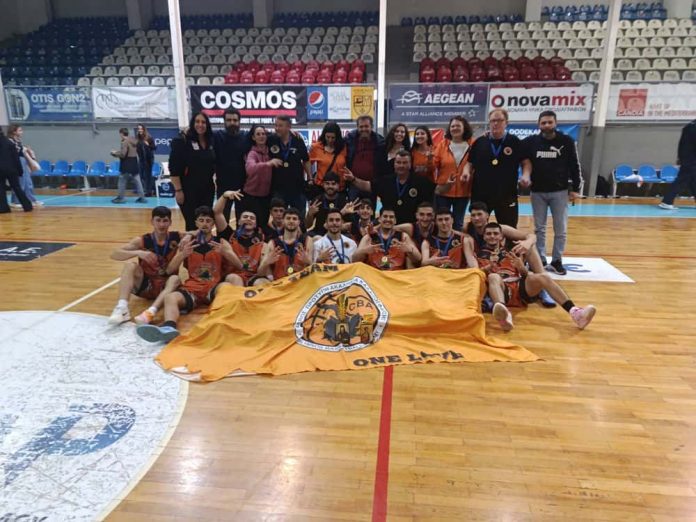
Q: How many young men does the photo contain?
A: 13